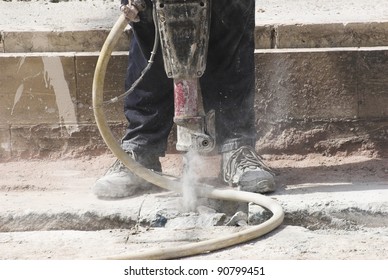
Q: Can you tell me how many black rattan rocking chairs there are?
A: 0